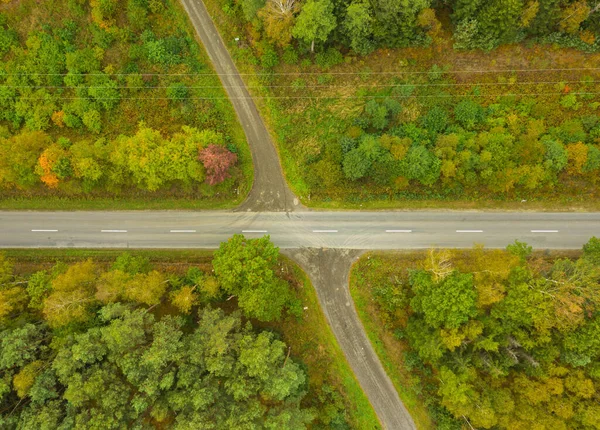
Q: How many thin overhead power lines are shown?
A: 3